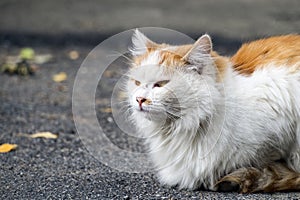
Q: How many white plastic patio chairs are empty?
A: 0